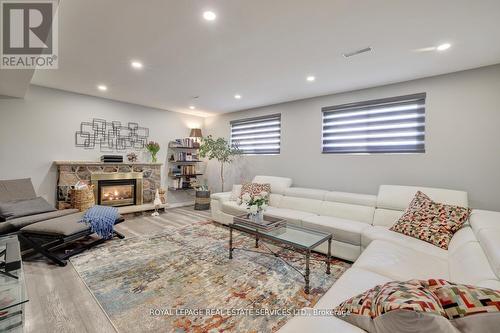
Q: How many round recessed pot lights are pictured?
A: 7